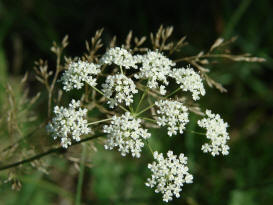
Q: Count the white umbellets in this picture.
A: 10